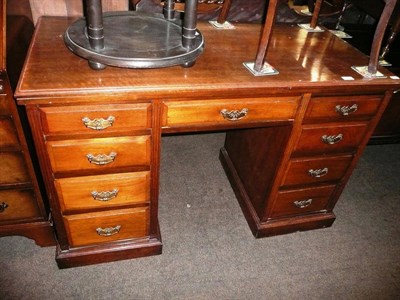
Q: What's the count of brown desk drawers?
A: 9